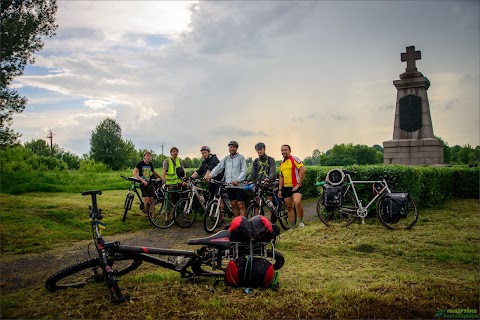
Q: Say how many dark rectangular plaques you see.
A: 1